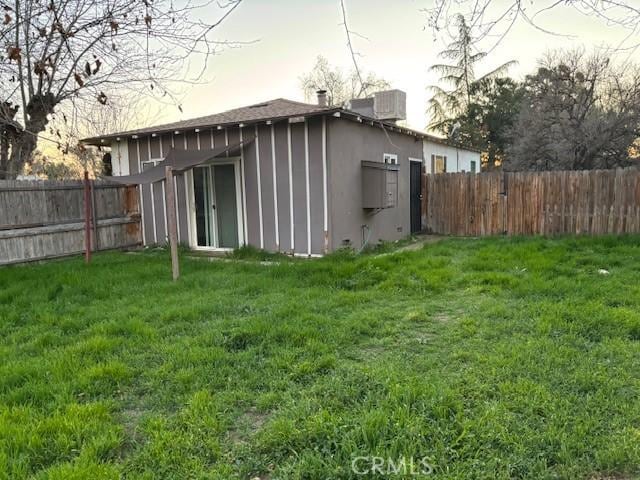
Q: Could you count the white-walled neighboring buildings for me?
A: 1